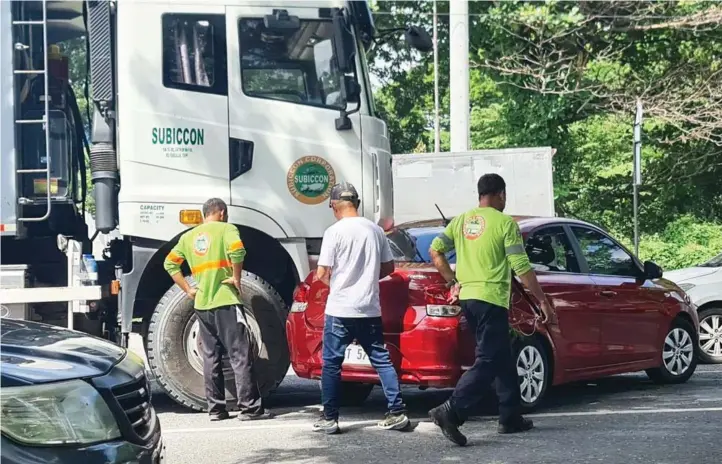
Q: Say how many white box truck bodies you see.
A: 1